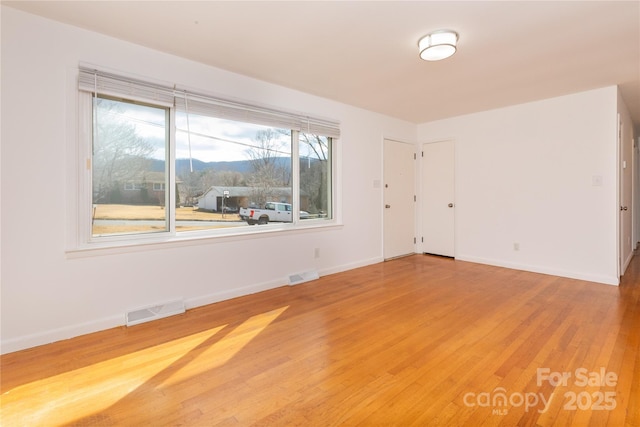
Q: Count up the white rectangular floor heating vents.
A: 2